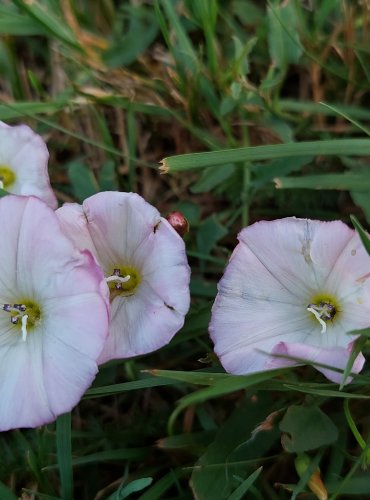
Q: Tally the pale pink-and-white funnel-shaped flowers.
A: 4